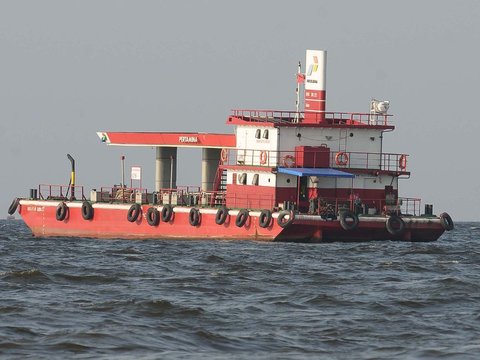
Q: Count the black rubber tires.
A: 14